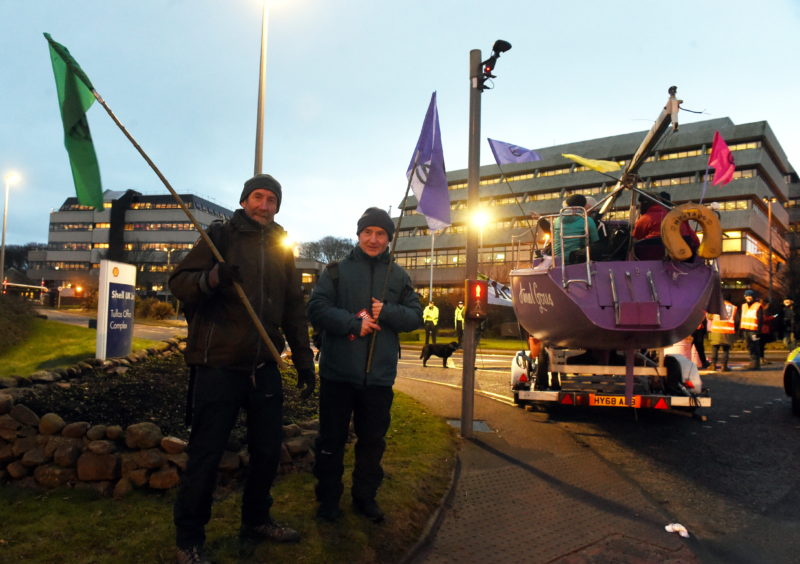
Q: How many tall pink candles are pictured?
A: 0